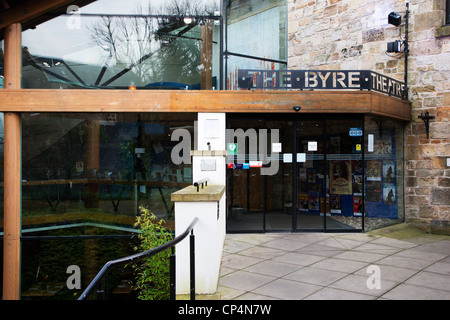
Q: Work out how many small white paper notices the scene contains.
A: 4